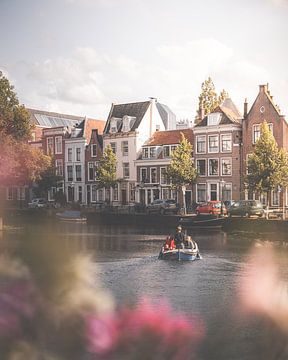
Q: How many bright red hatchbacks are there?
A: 1